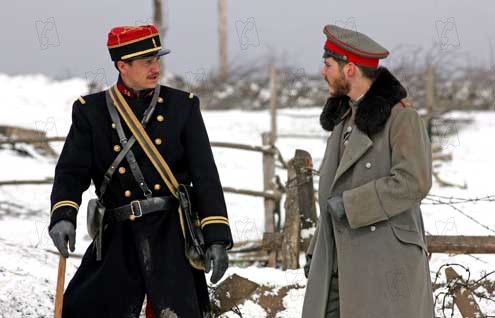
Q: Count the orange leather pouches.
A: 0